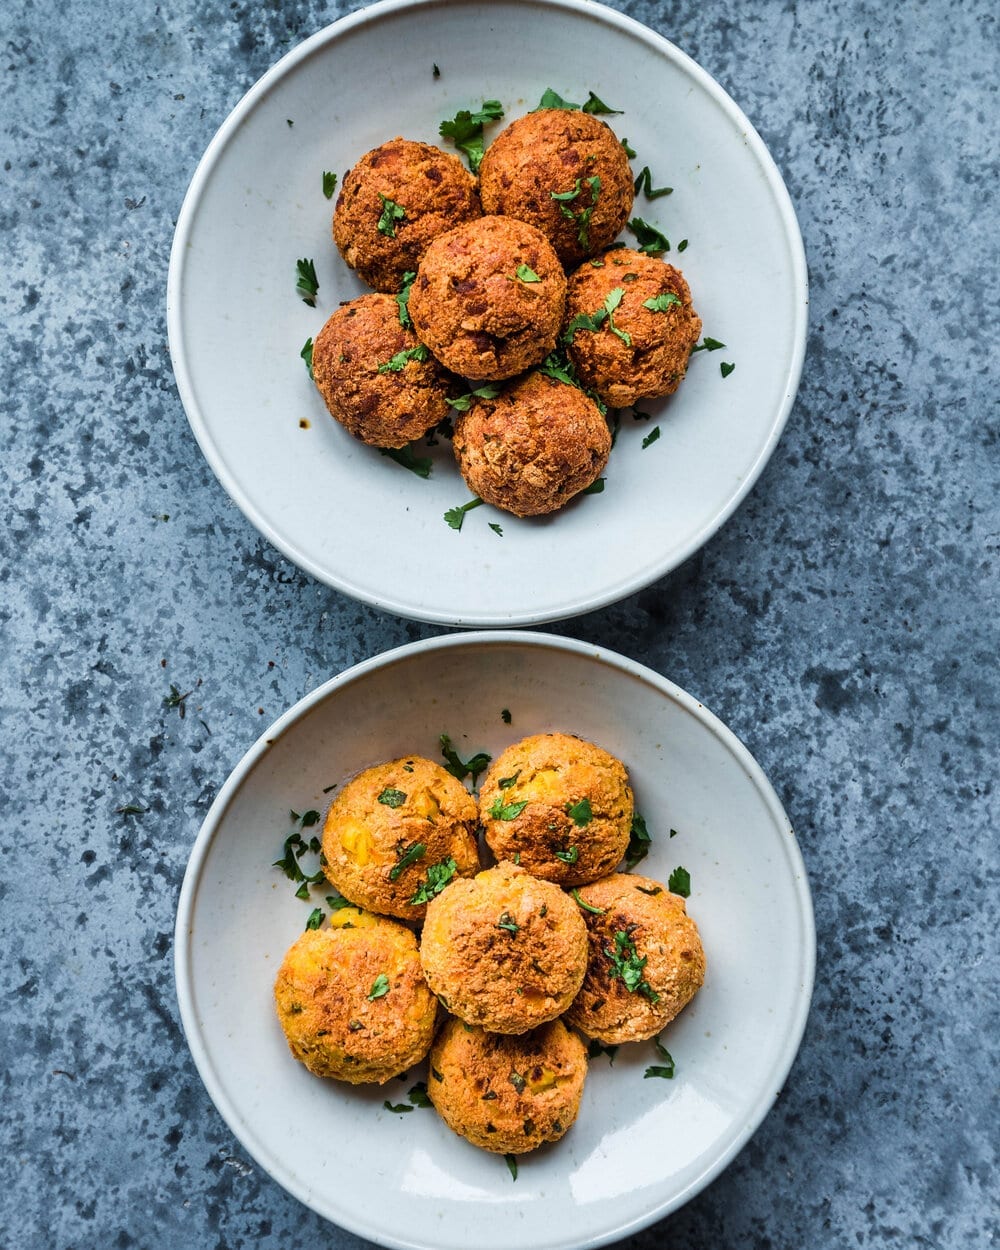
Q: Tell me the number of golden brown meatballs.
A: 12